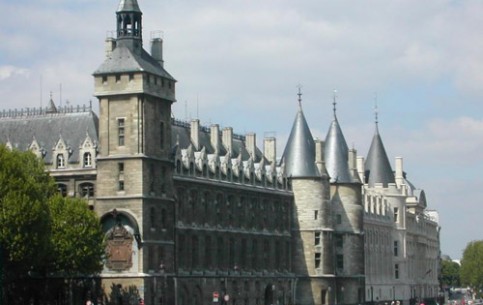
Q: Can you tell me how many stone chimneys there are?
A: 11